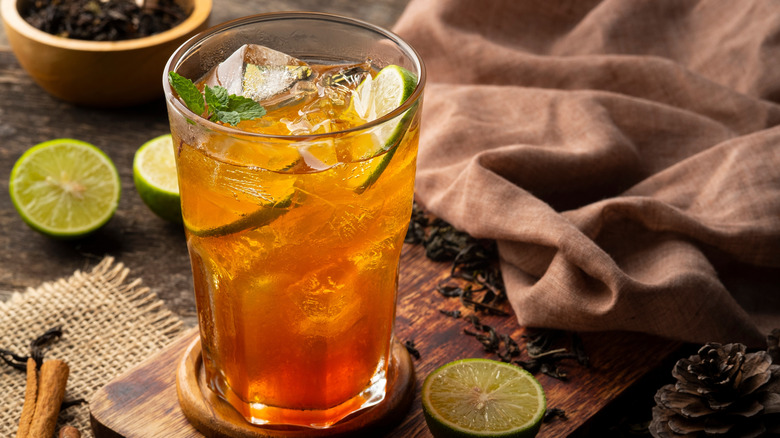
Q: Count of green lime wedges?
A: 5